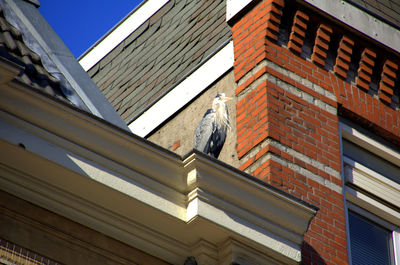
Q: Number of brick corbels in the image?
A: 6